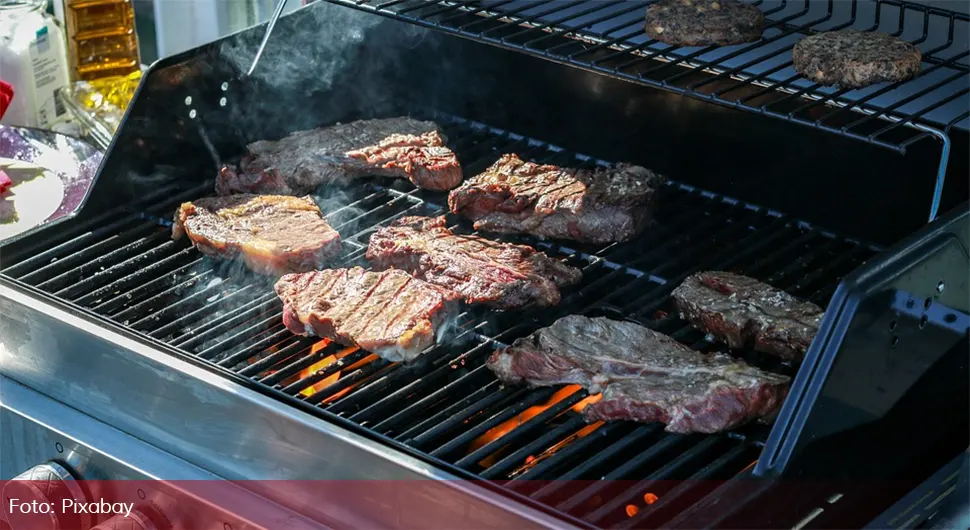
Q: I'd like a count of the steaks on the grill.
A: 7